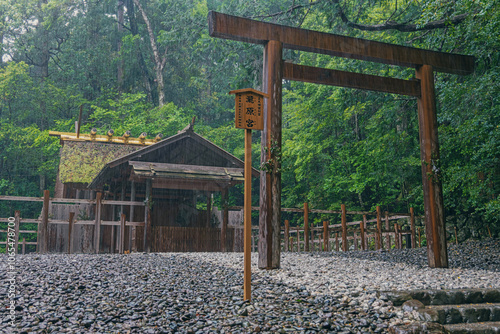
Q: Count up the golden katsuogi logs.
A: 5